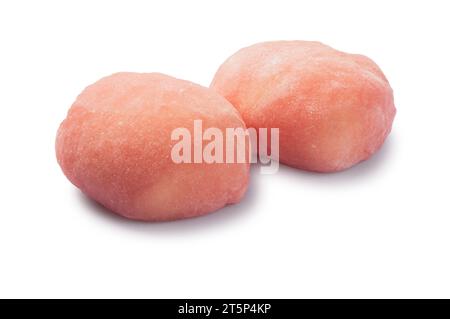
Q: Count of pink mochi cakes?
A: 2